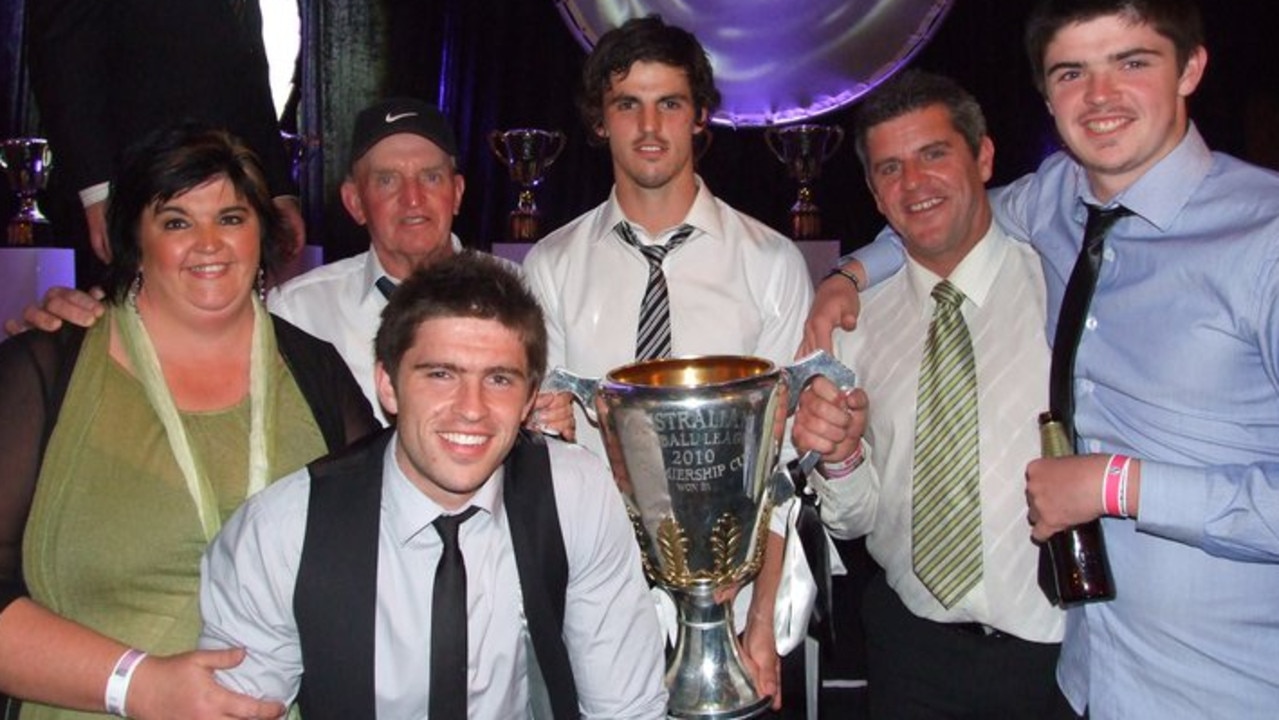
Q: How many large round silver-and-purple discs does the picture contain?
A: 1